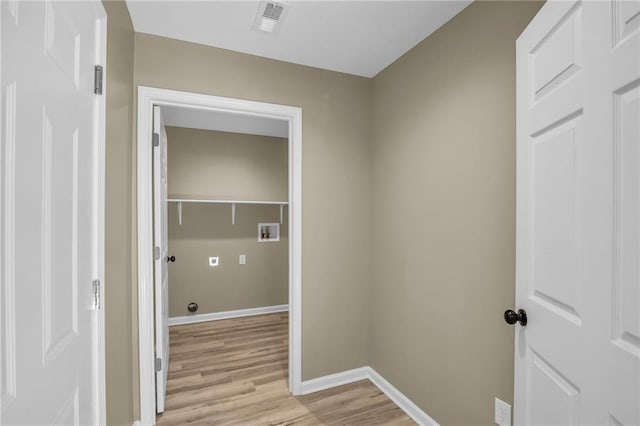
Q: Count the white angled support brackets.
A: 3